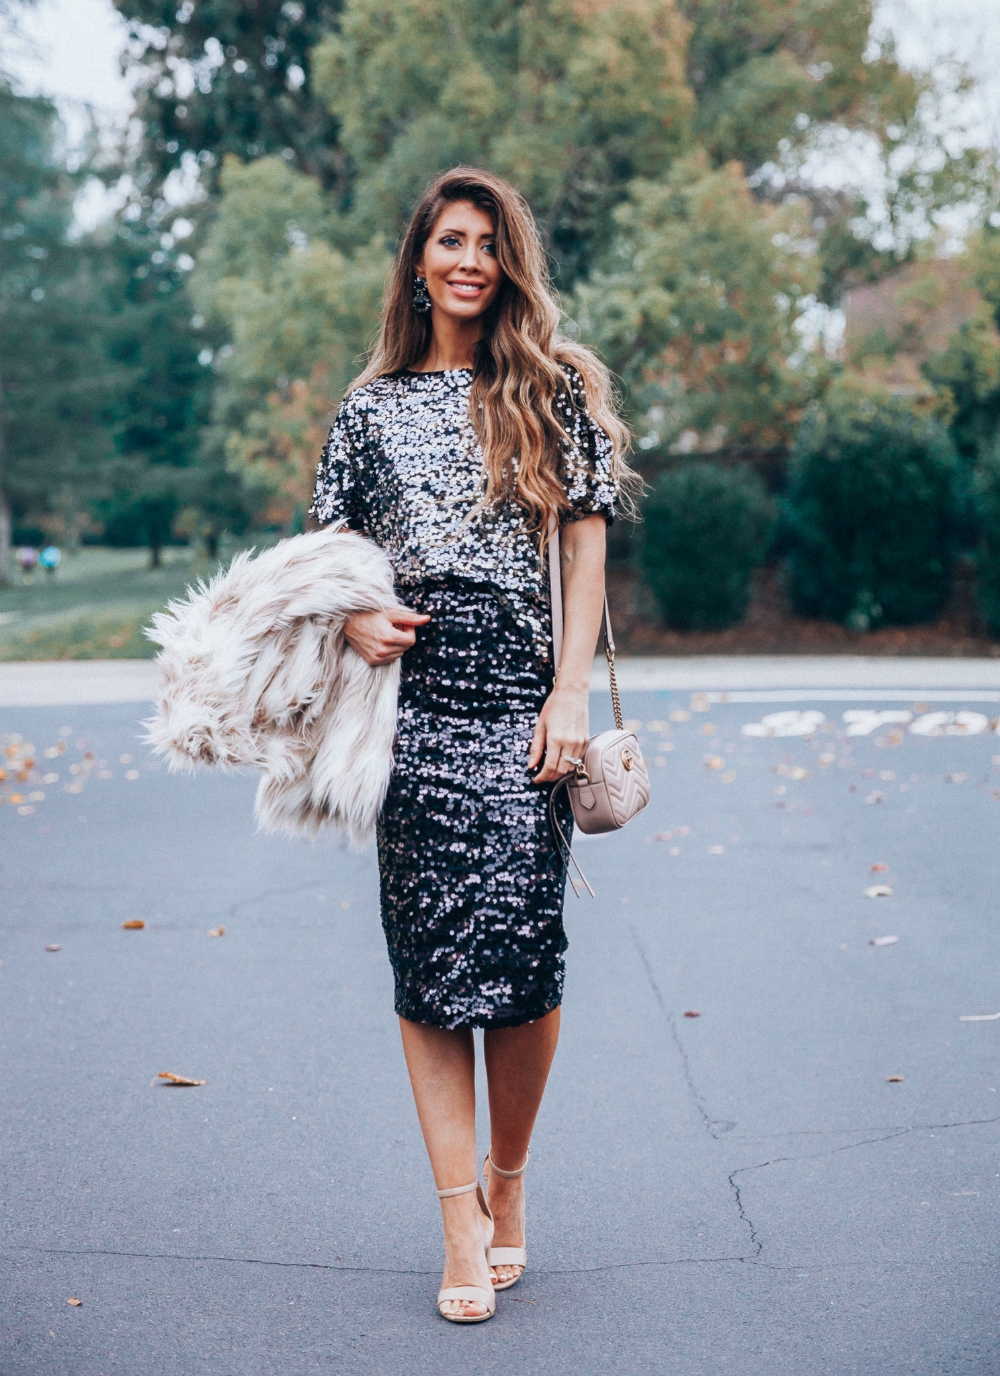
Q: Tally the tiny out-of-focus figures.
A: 2